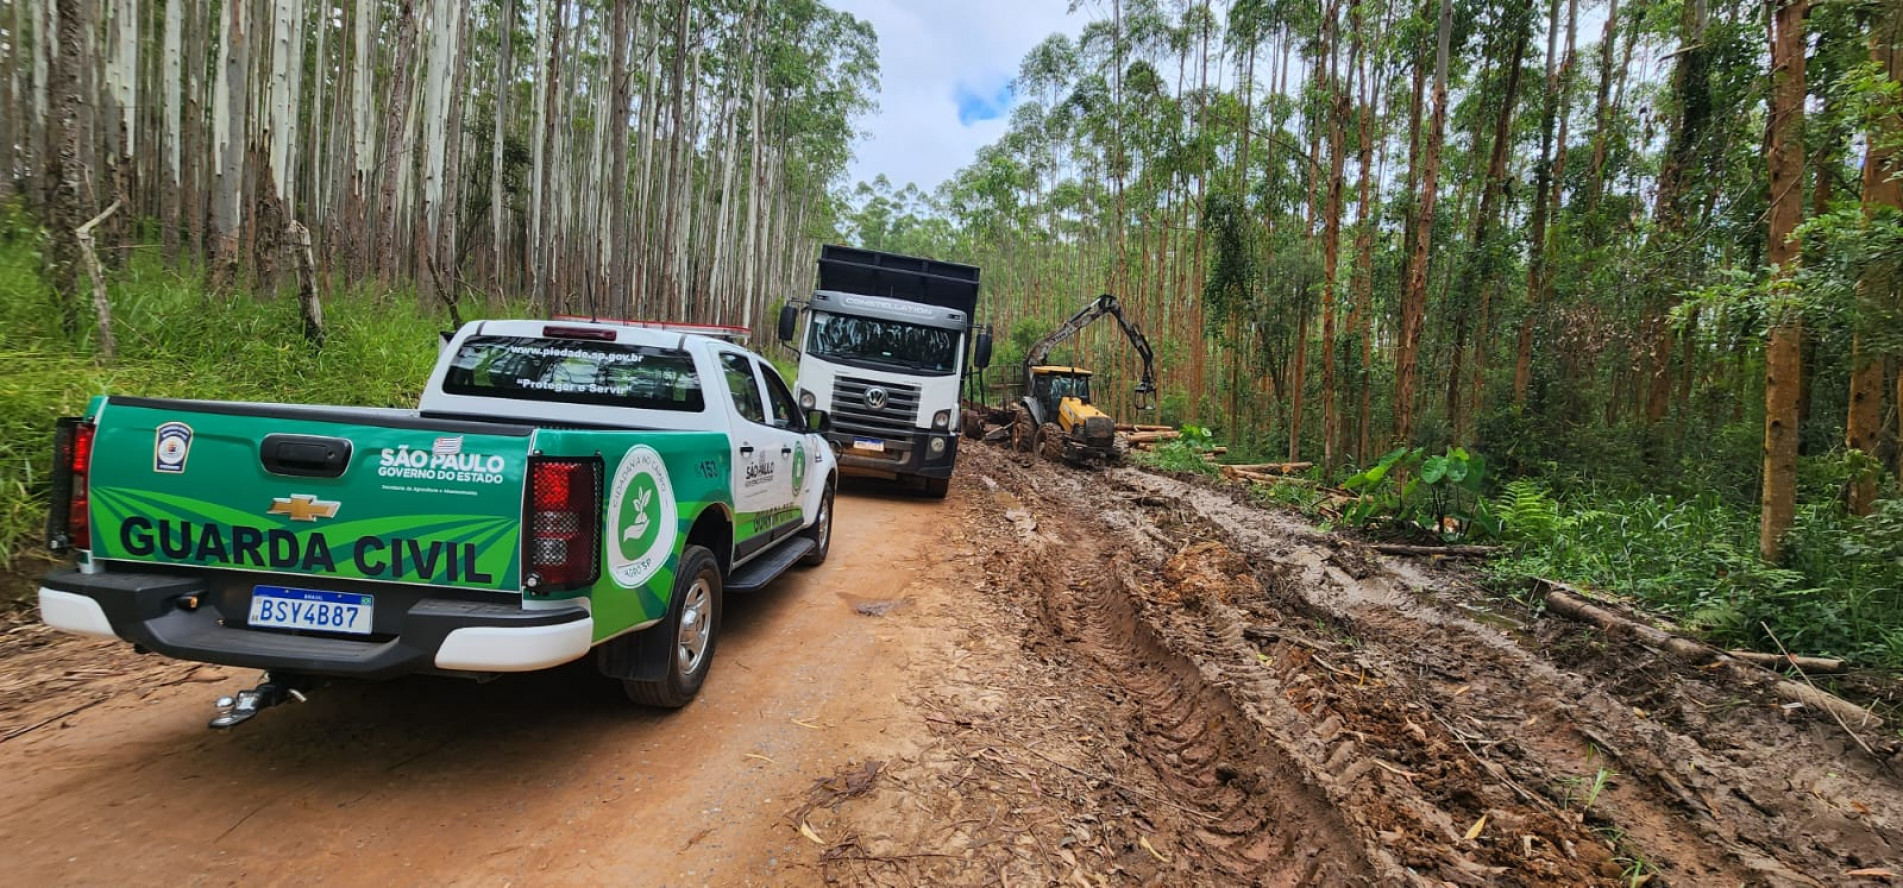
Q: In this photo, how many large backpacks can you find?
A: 0